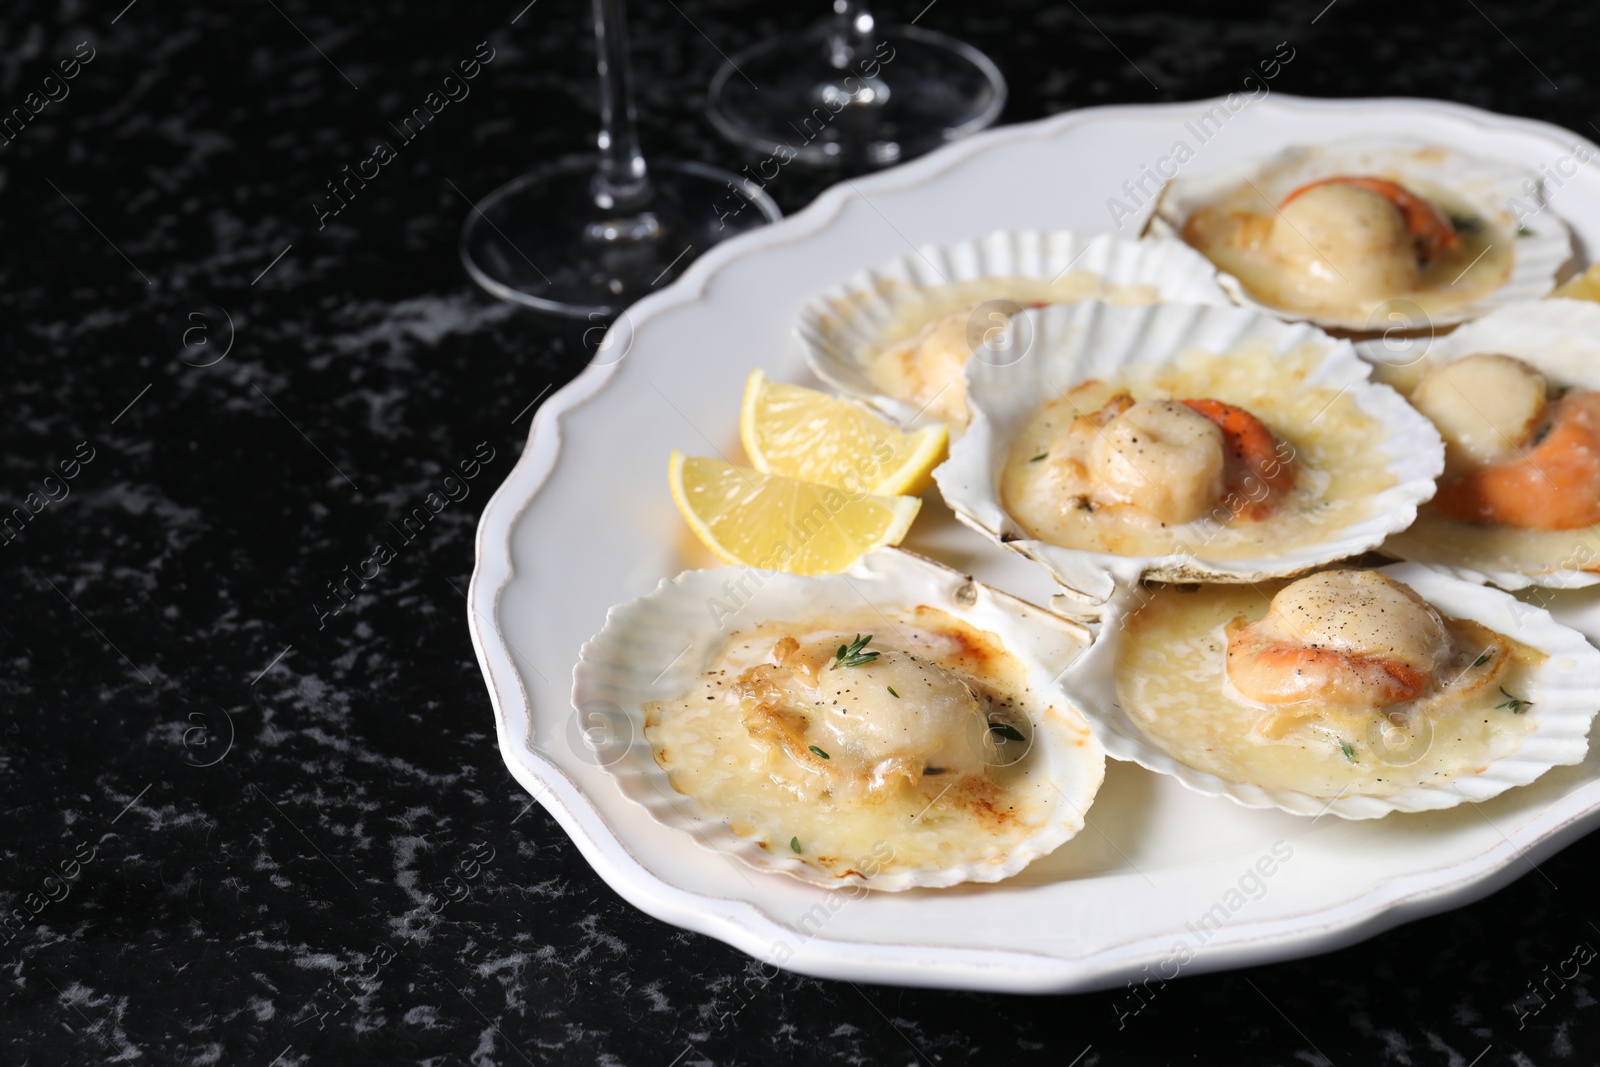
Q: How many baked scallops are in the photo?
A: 6